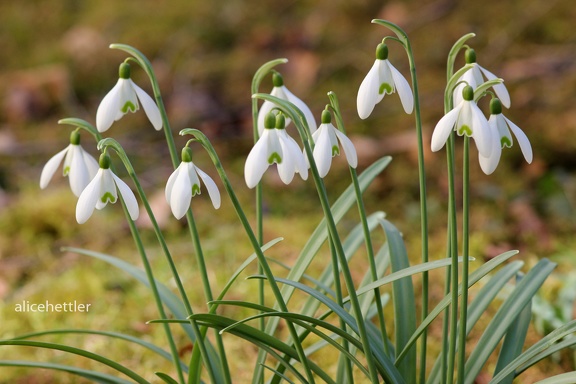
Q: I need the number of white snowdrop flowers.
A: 12